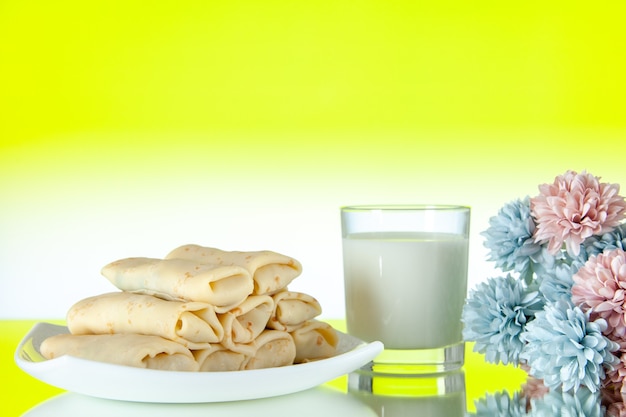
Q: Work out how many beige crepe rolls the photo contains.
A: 9